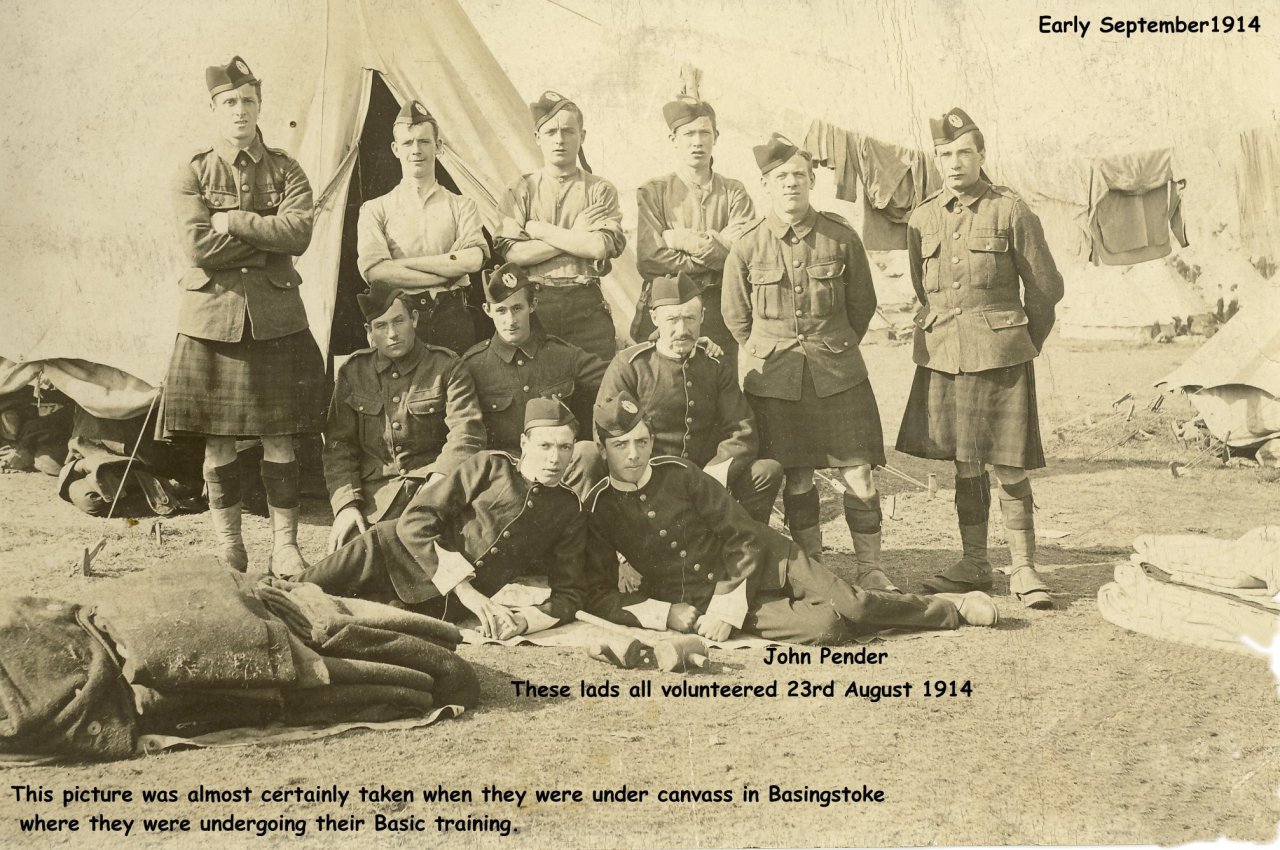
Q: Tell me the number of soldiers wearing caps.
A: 11